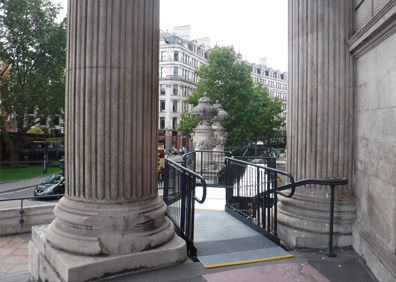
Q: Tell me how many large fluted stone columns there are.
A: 2